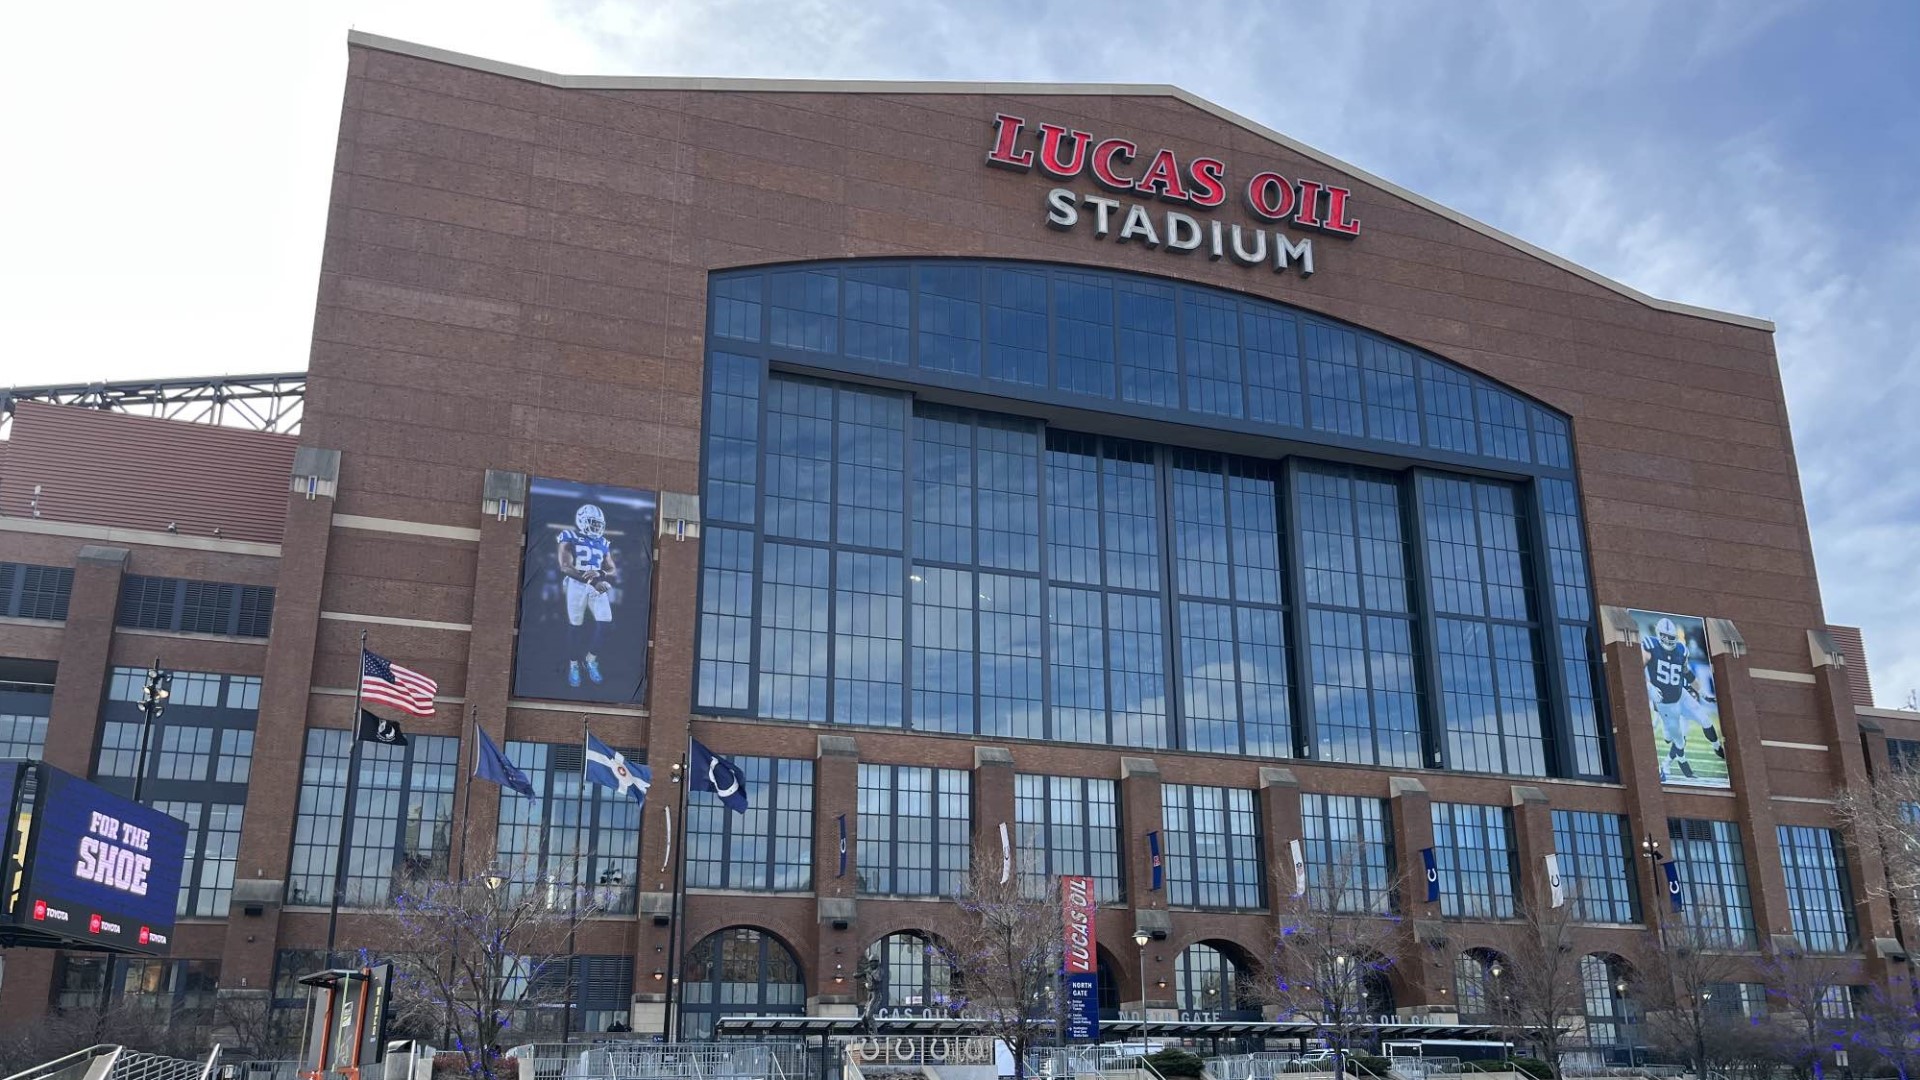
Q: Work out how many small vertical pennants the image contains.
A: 8